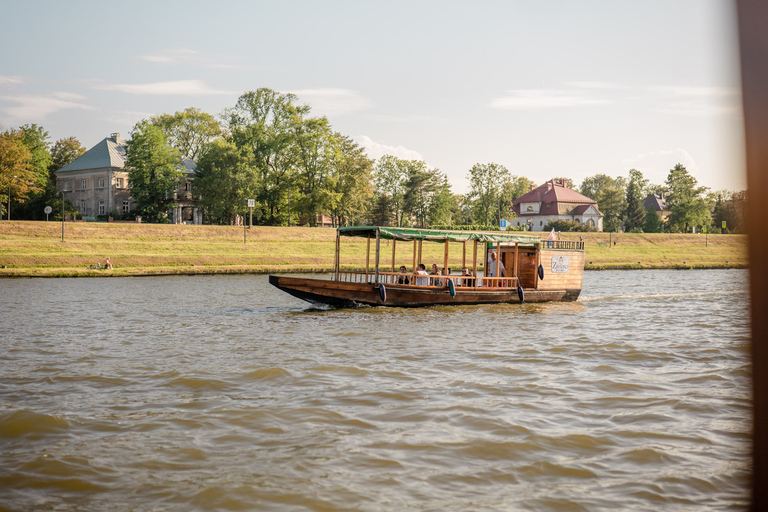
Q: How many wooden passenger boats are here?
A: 1